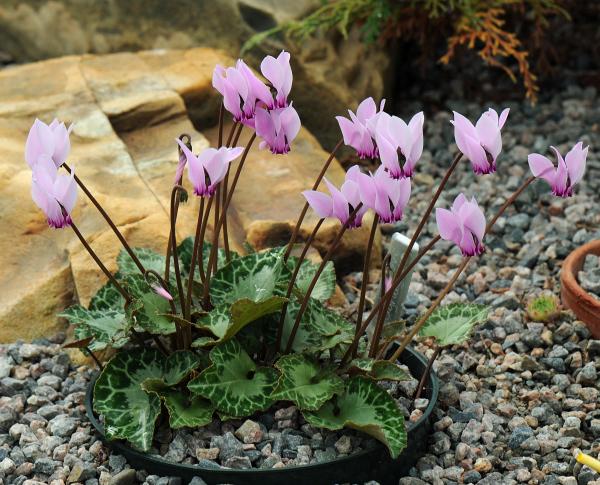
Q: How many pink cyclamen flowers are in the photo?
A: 13